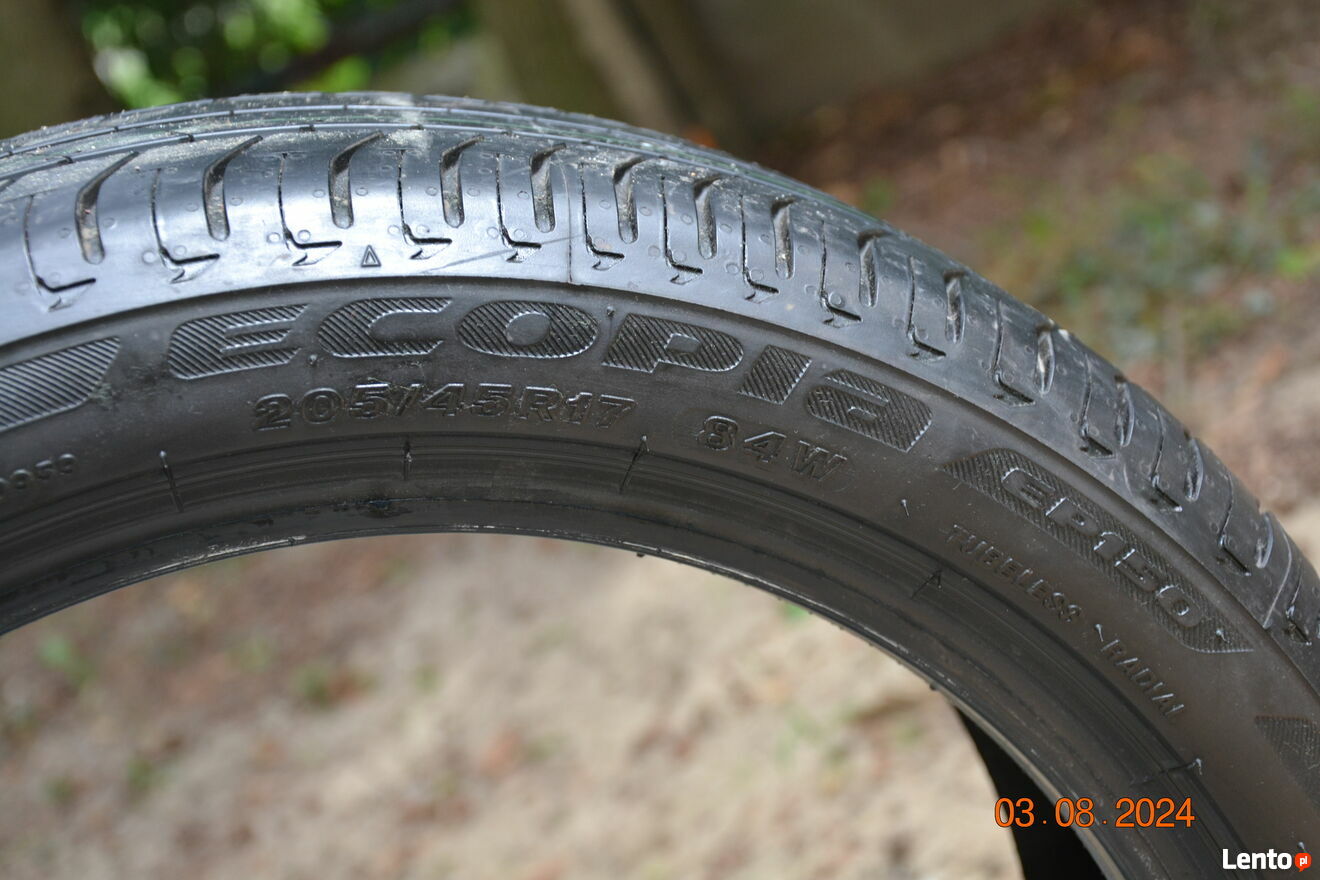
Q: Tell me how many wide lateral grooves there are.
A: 14